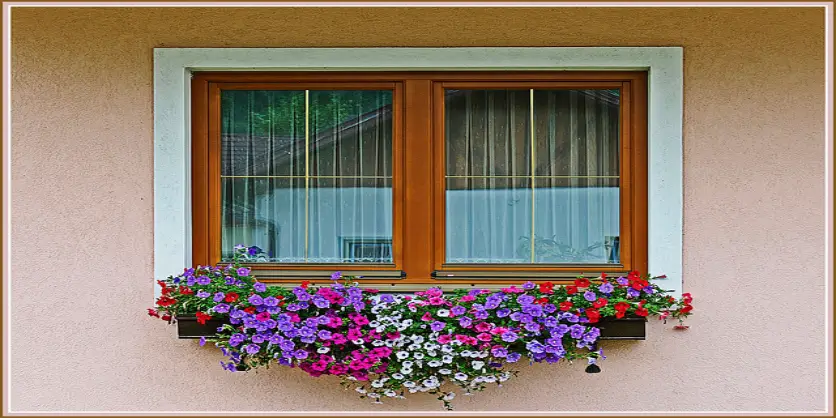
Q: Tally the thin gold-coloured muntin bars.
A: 4